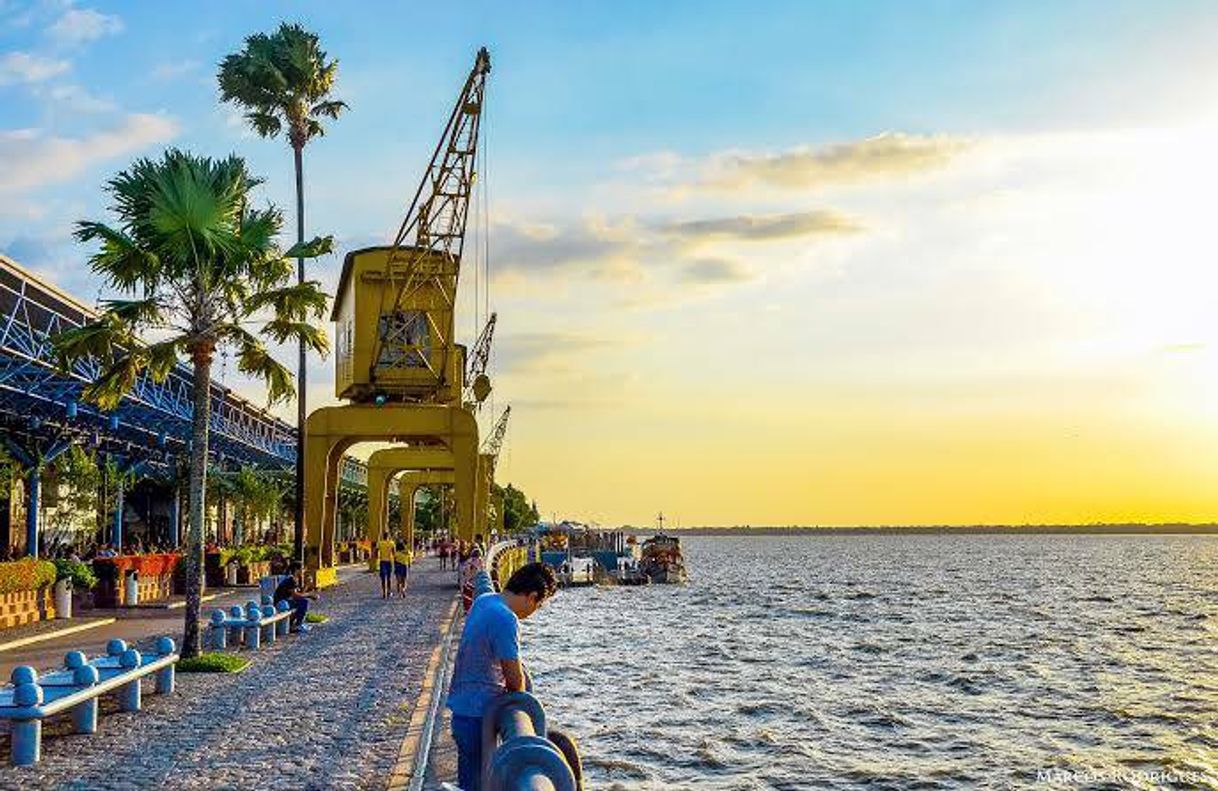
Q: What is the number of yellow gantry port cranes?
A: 3